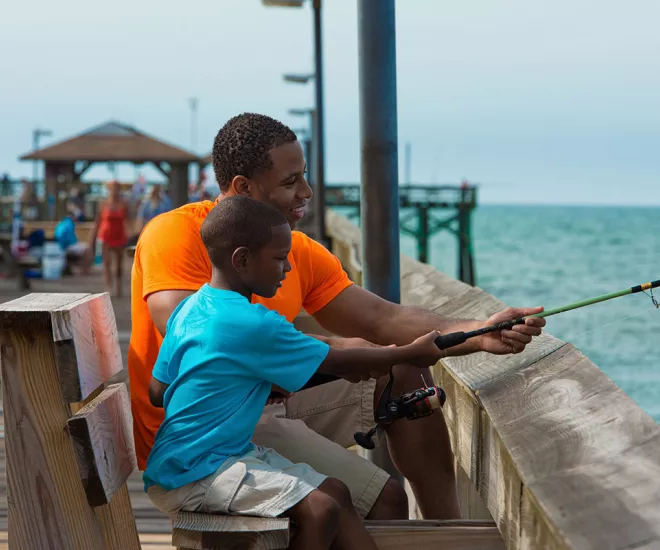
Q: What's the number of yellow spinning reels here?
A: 0